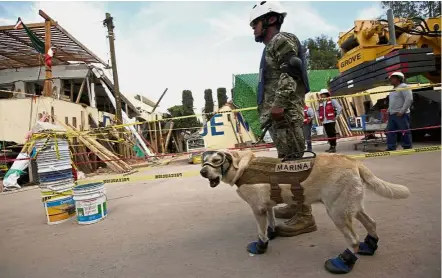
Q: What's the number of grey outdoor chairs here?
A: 0